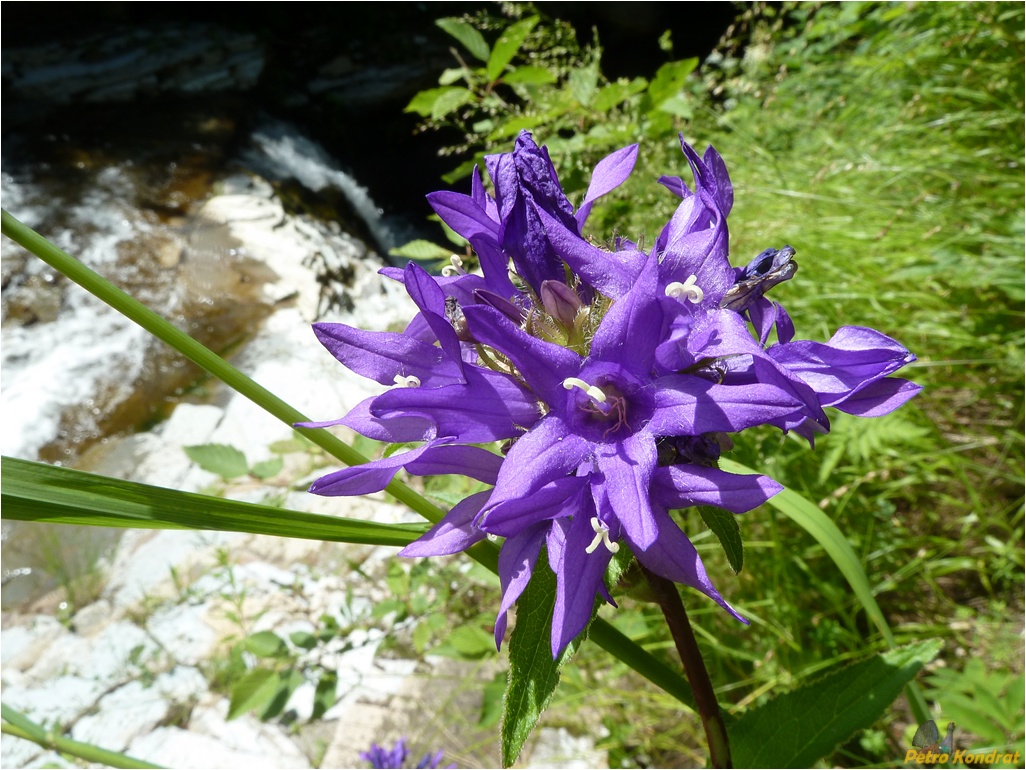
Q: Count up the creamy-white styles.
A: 5